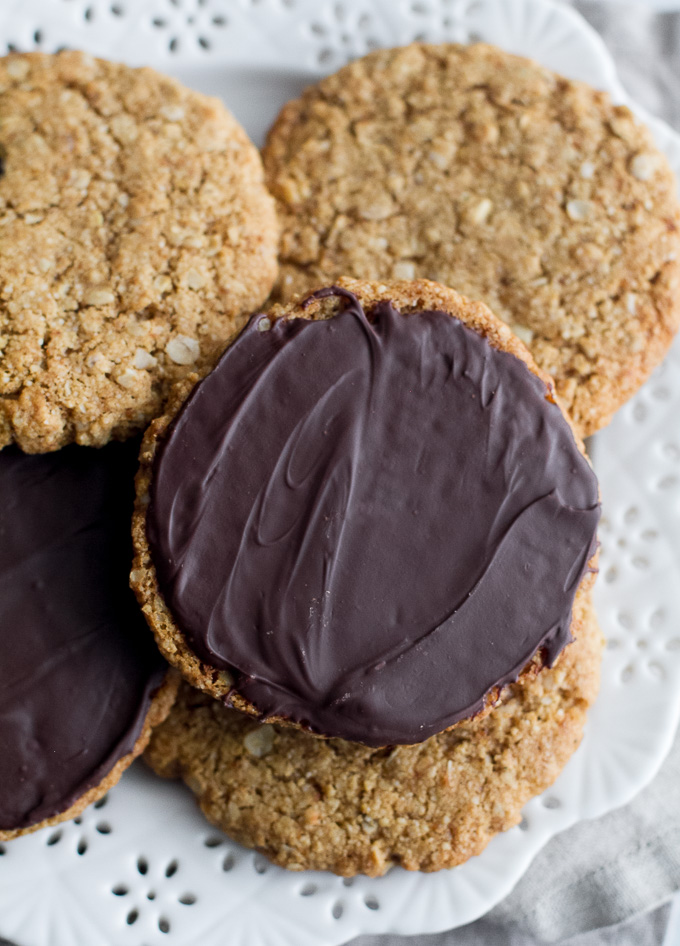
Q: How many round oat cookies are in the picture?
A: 5